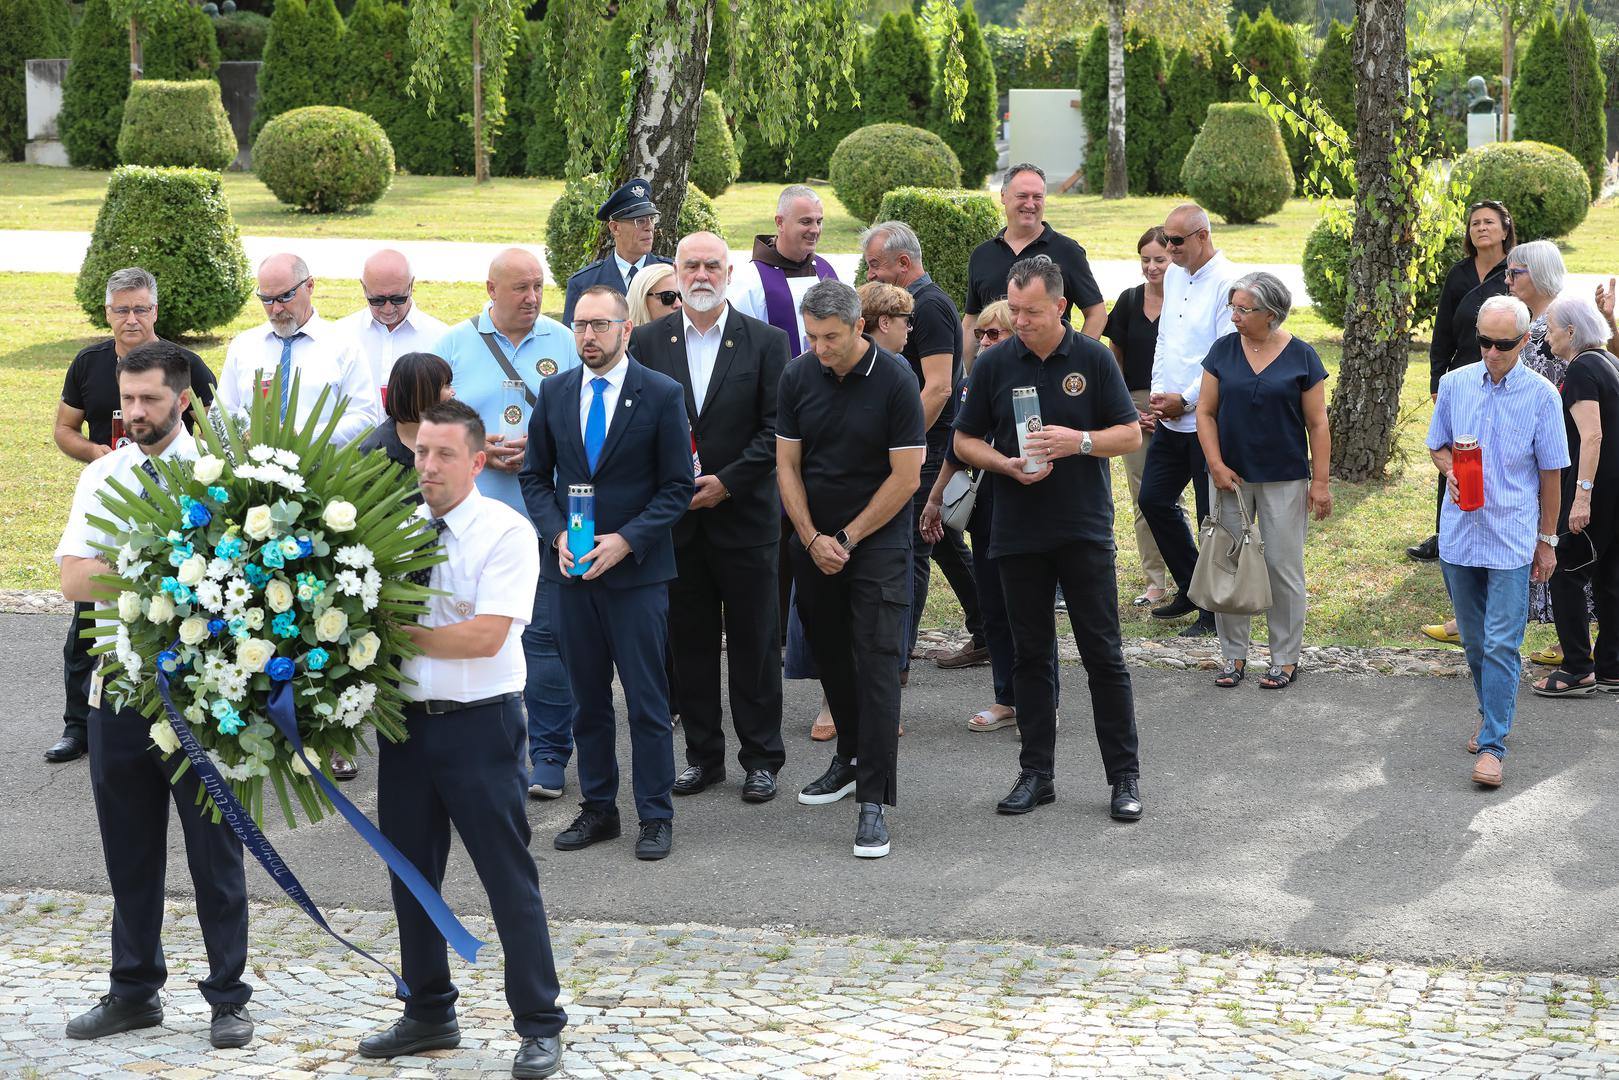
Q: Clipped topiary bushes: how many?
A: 10